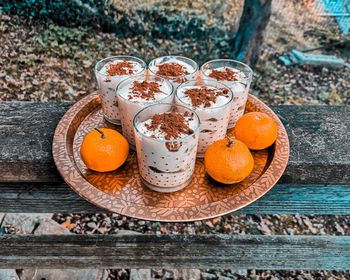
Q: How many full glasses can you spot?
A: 6